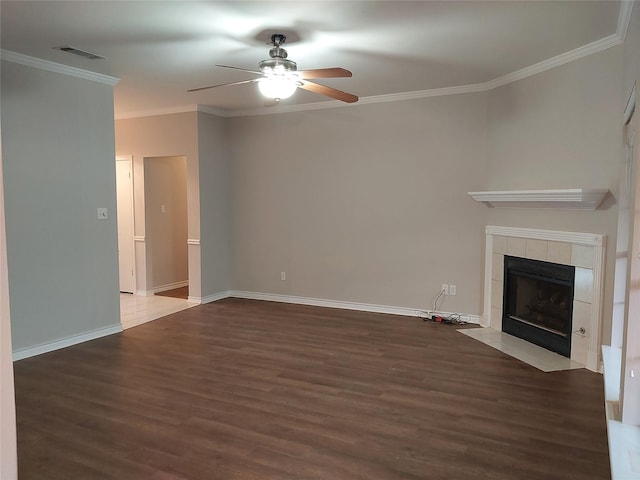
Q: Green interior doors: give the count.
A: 0